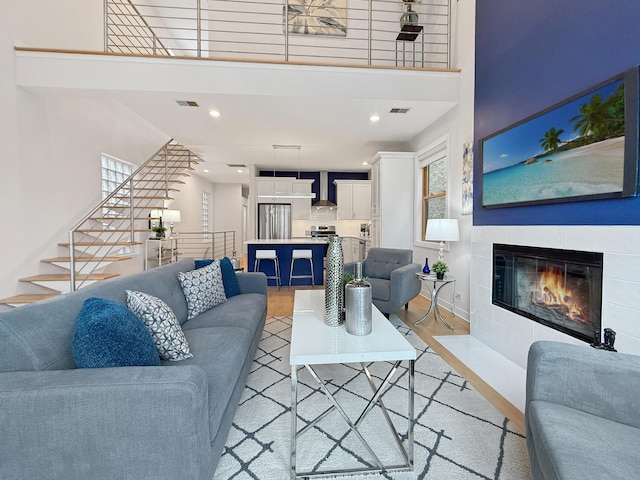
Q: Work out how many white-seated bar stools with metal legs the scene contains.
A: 2